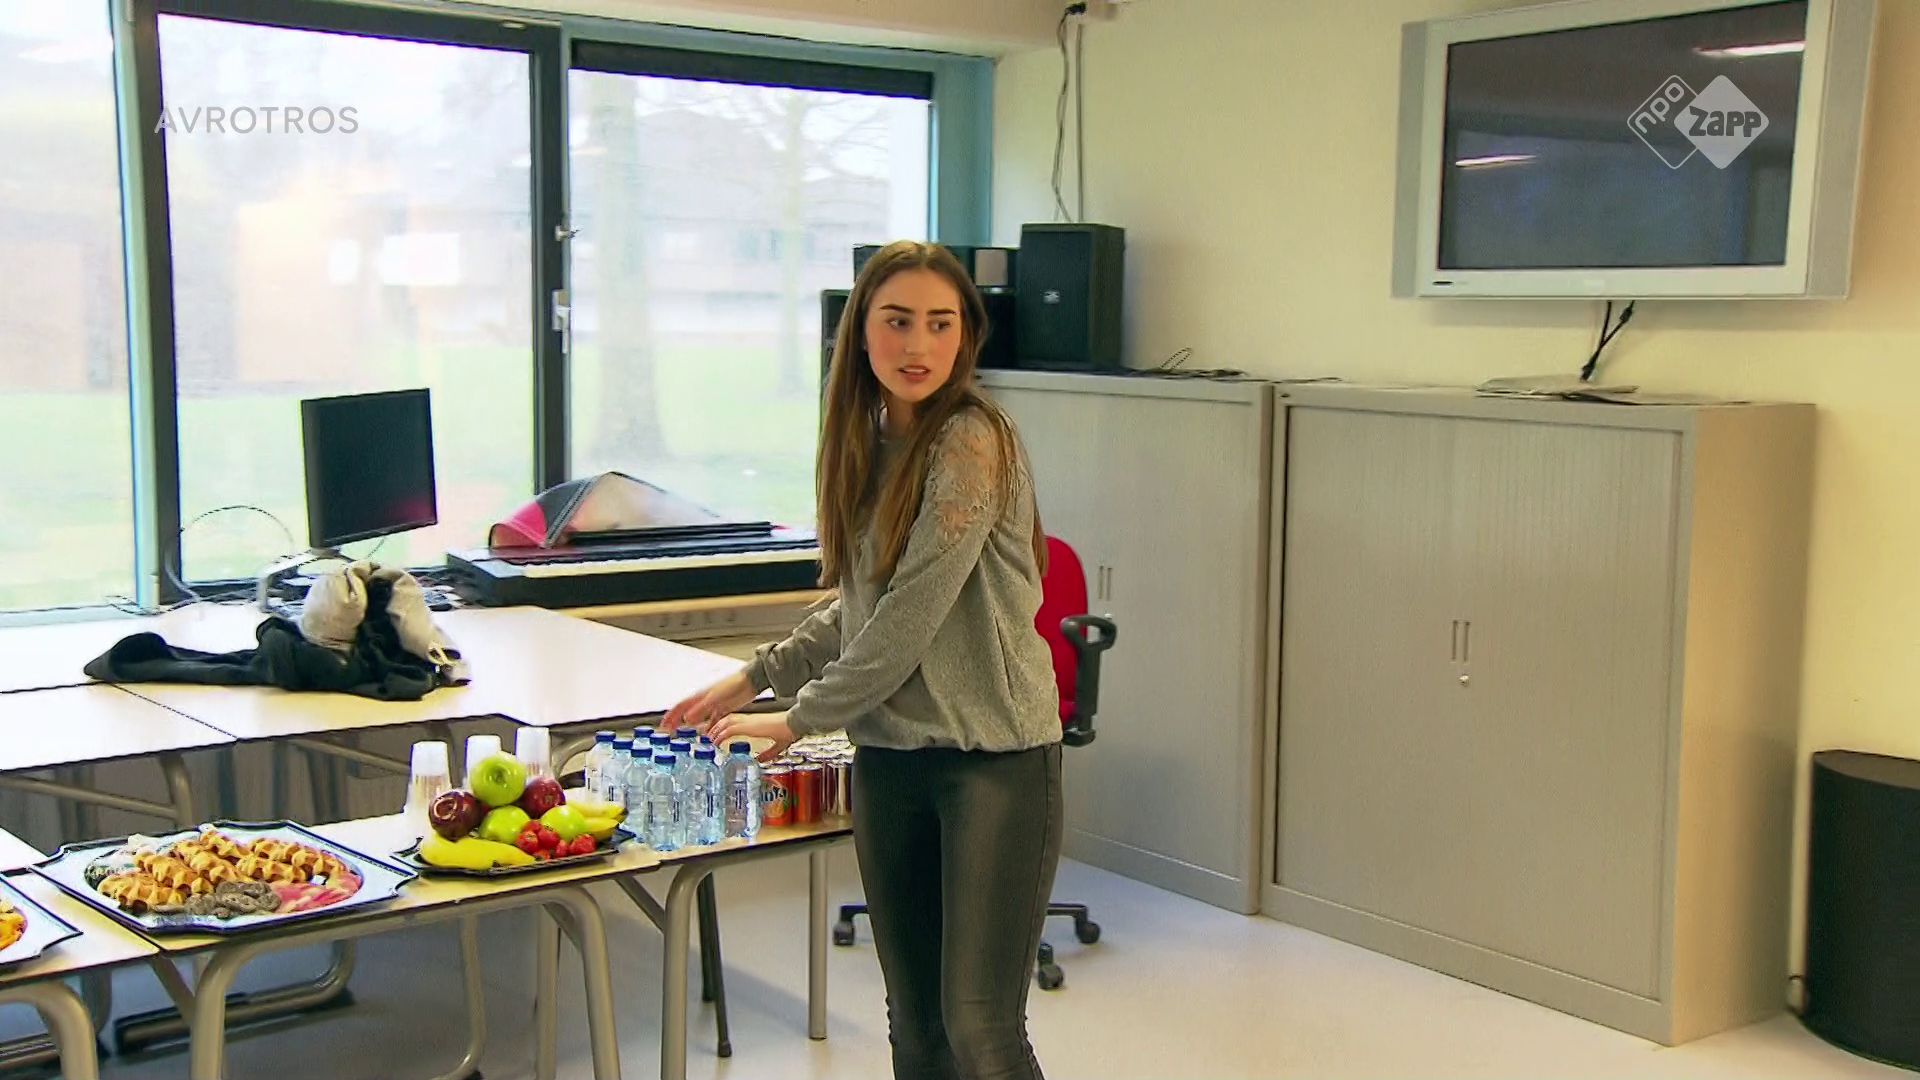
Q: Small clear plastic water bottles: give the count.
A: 11